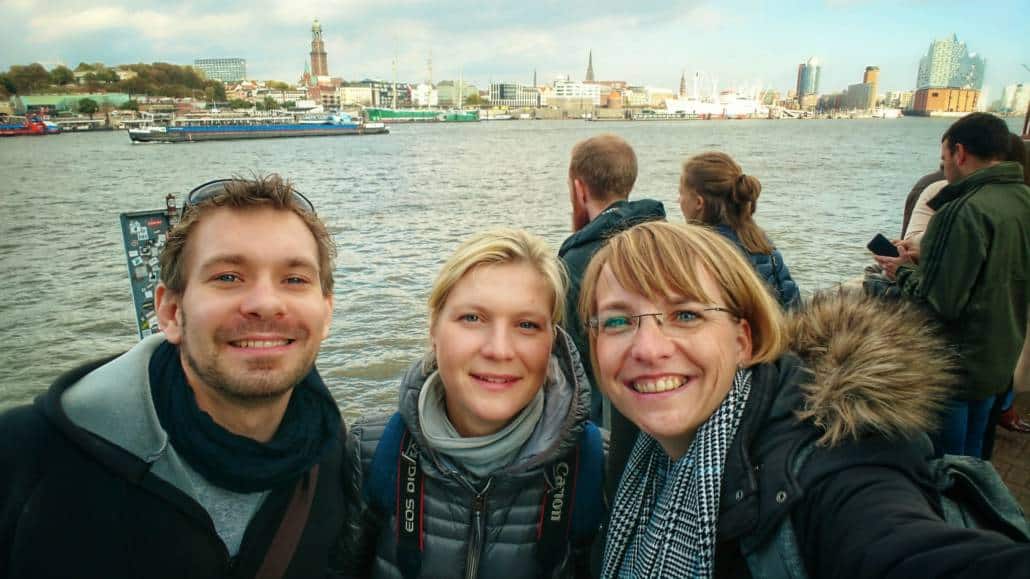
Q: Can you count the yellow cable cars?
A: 0